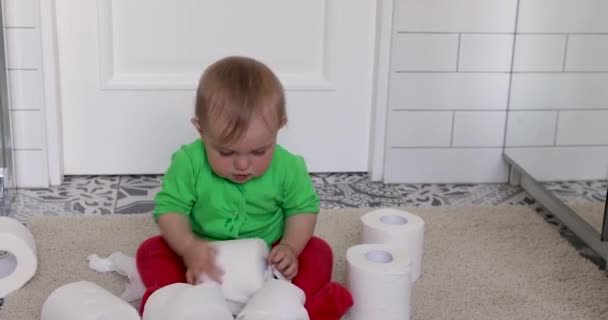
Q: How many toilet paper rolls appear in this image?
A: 7